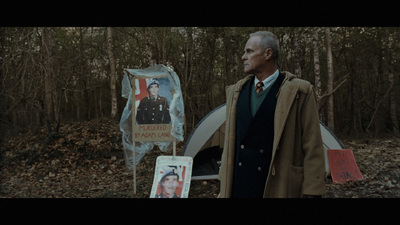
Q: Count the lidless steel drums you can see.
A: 0